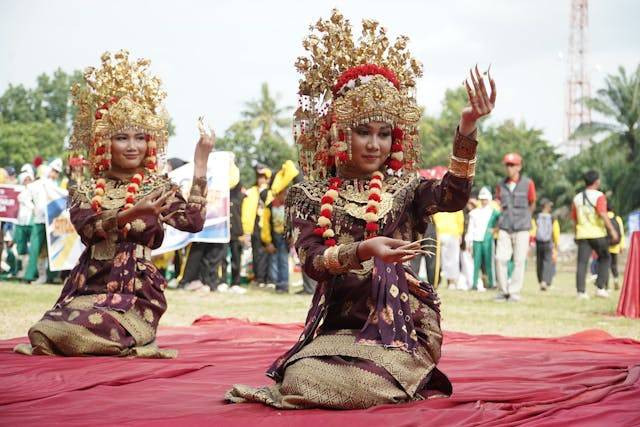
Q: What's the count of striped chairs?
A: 0